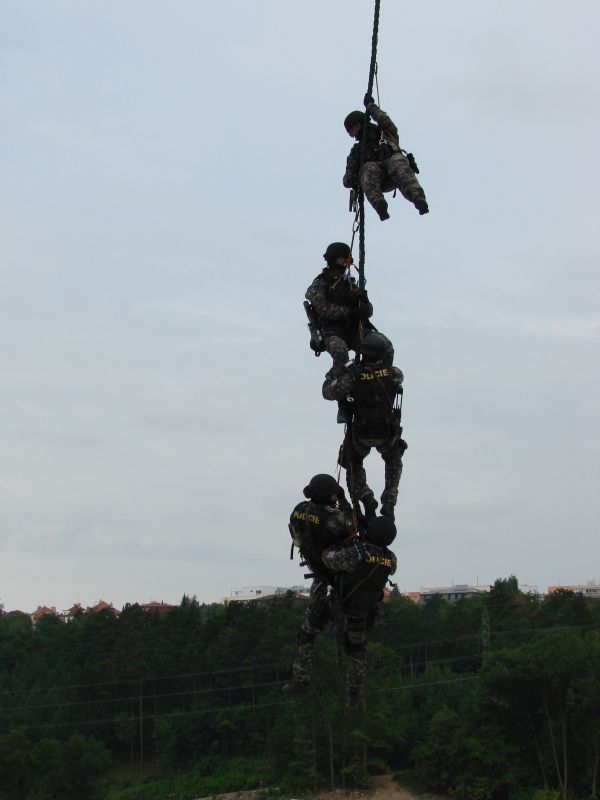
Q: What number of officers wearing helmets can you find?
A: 5